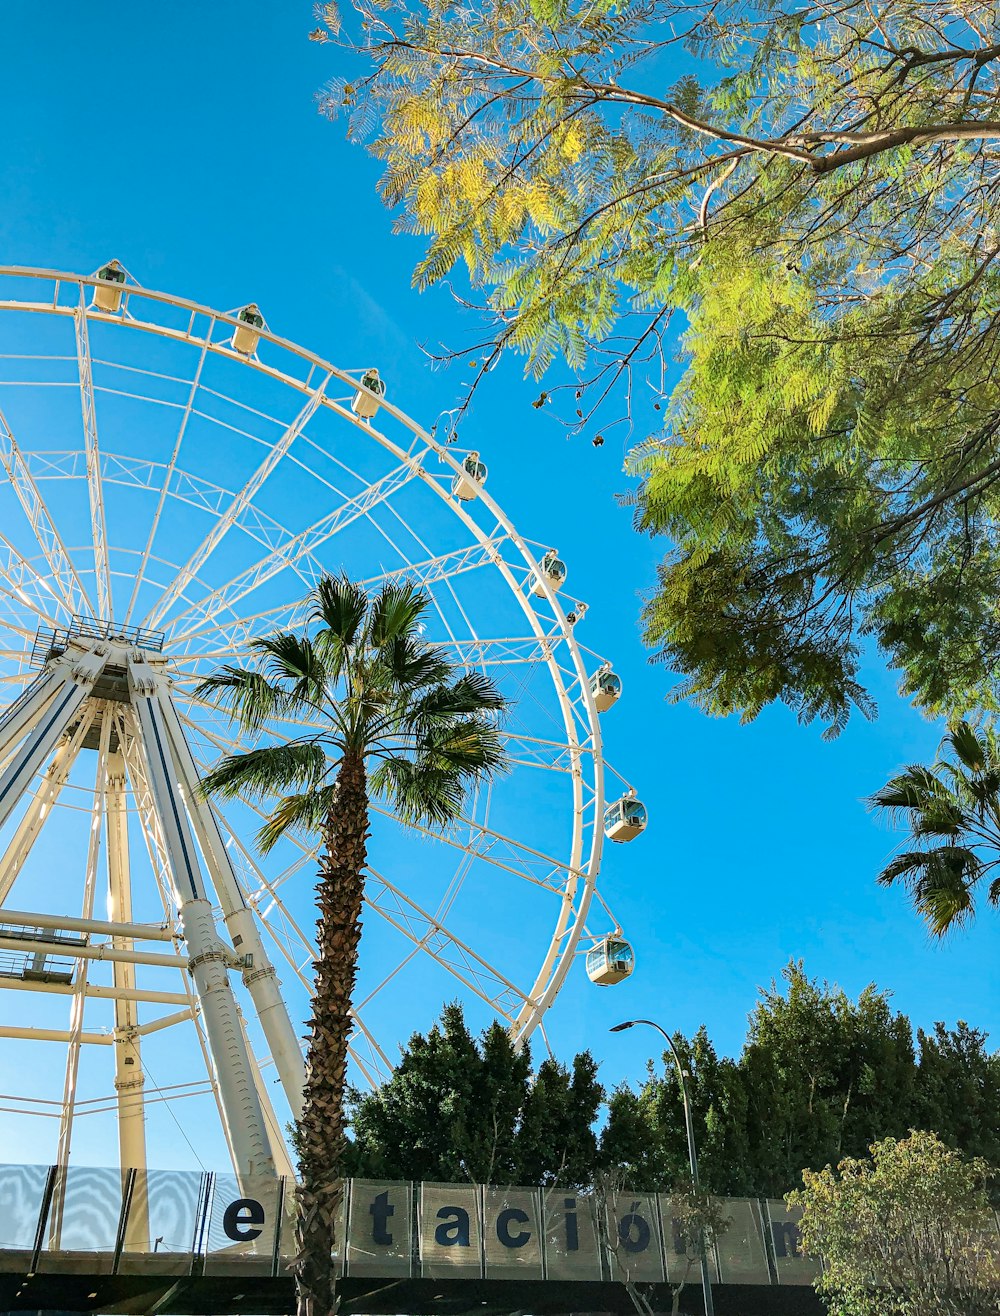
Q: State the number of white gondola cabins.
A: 8